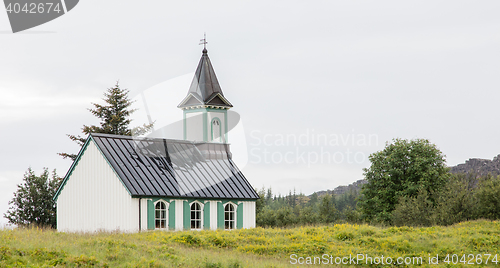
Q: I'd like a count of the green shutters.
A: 6